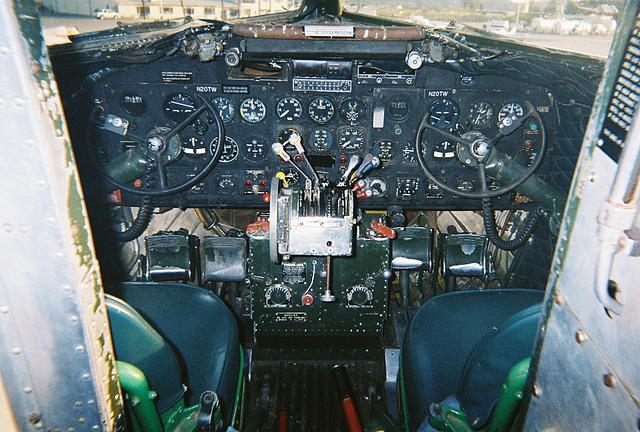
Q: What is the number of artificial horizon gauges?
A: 2